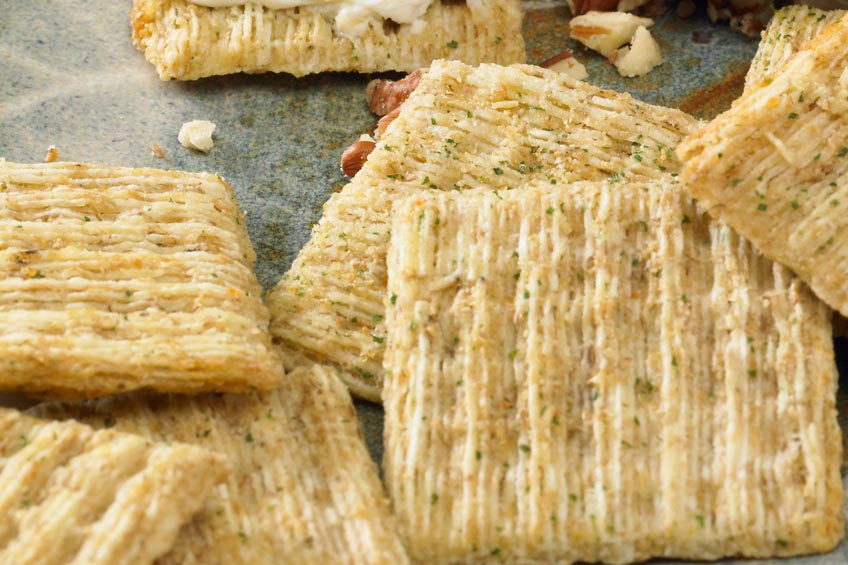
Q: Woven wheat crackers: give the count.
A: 8